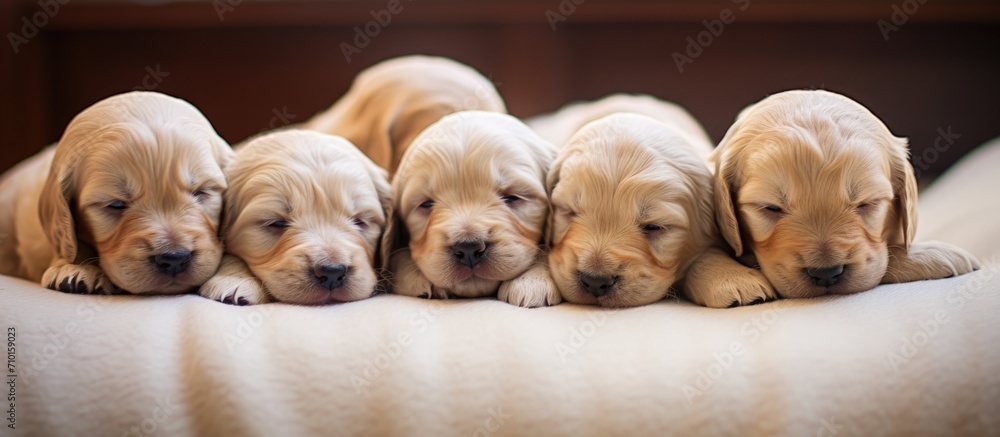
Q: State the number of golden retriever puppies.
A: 5